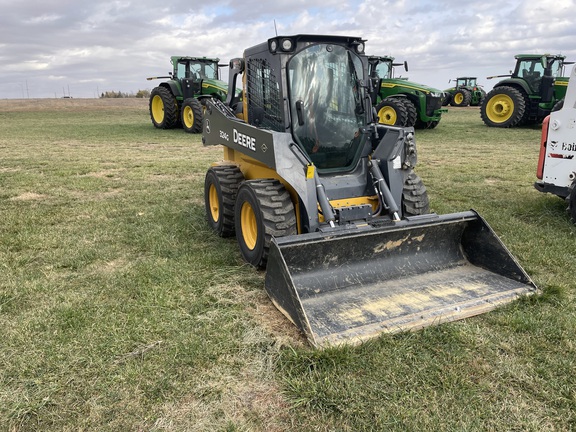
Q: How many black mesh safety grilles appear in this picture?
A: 1